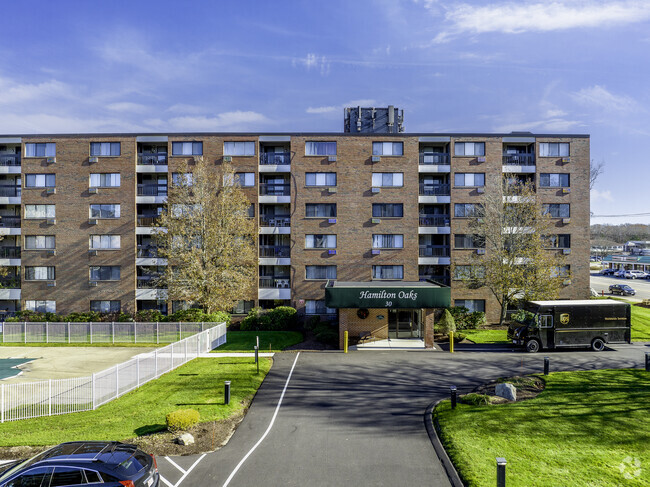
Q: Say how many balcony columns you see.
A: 5